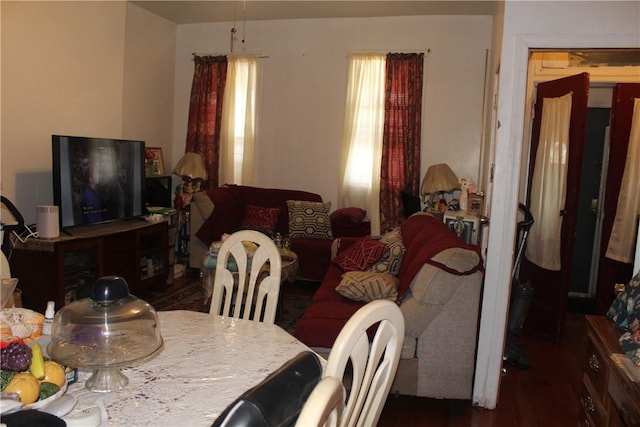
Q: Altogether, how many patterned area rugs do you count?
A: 1